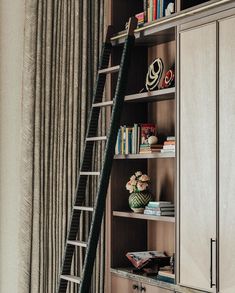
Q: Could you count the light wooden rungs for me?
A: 7